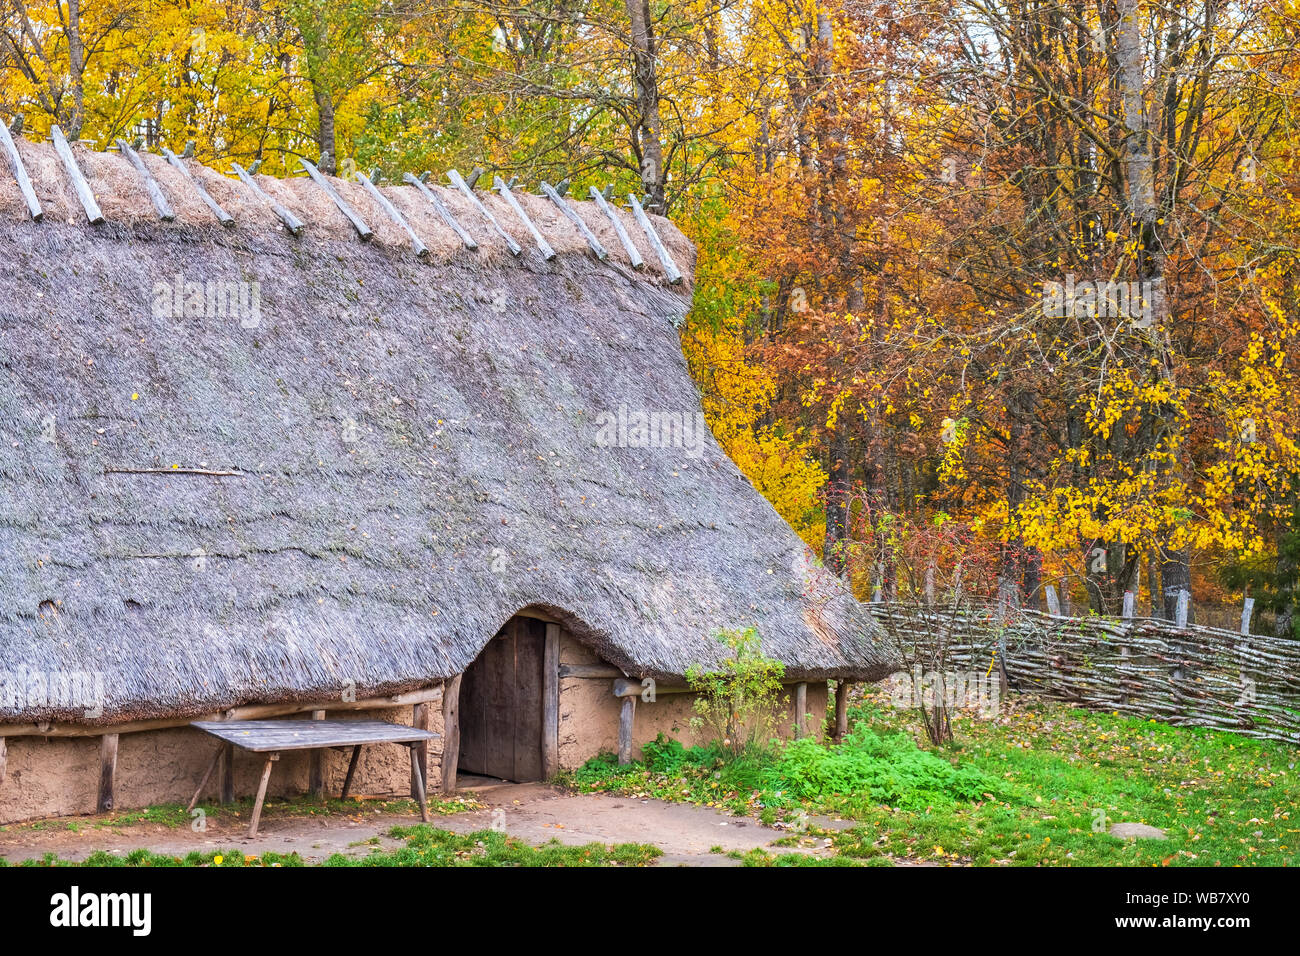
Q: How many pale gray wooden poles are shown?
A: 13